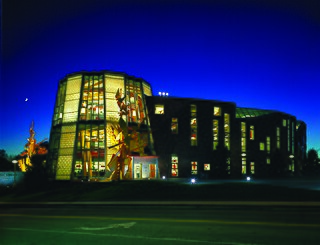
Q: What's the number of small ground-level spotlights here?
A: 3